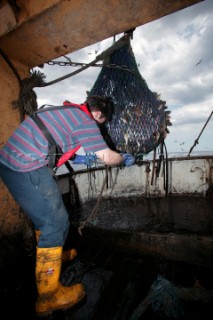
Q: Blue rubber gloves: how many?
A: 2